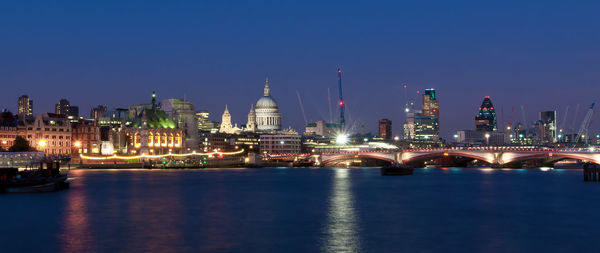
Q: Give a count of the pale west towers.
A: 2